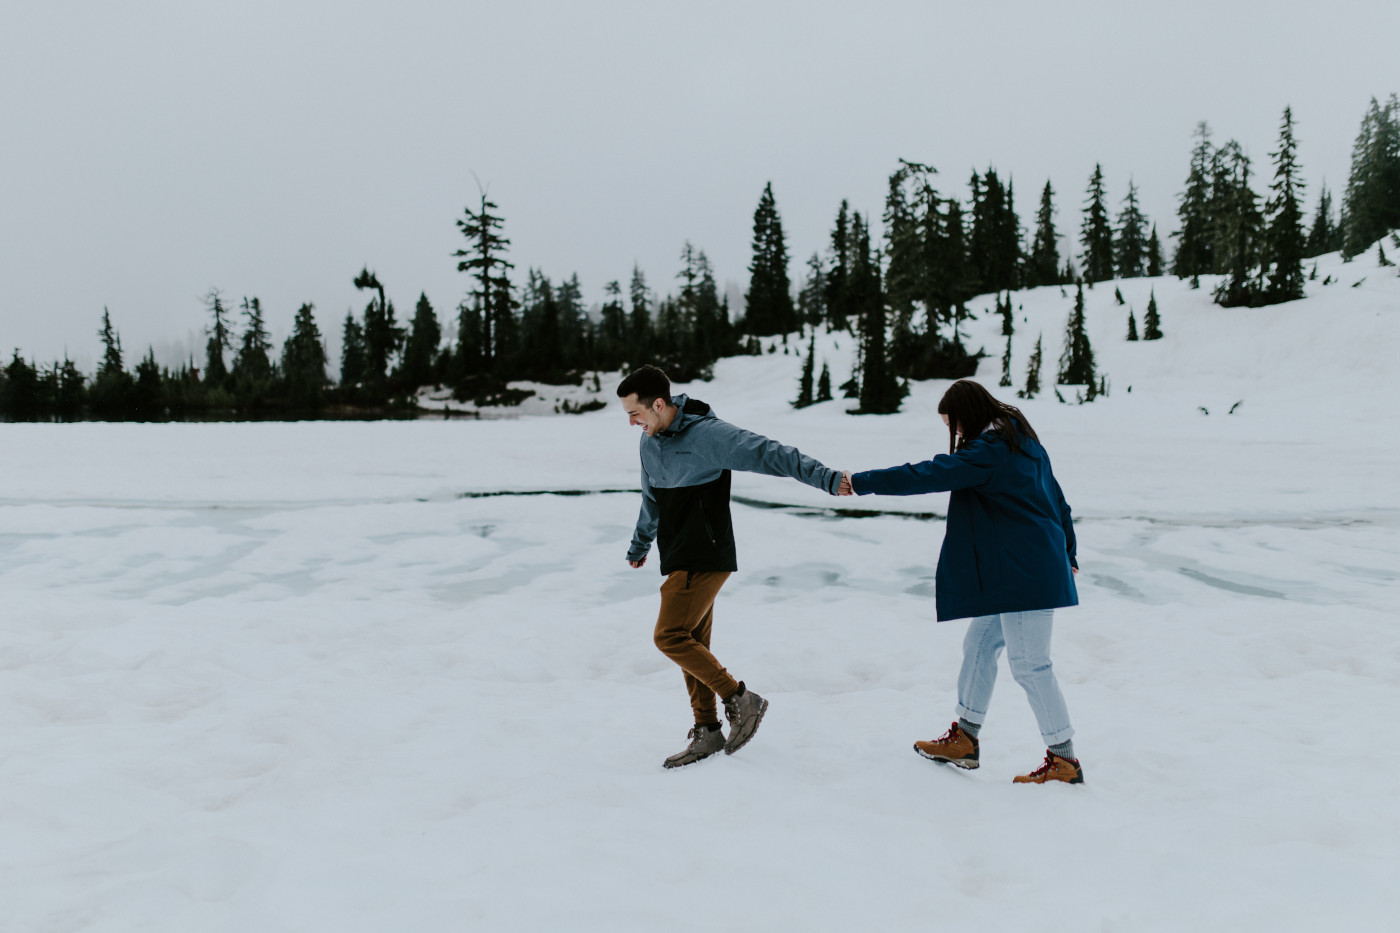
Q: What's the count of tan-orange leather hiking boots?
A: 2